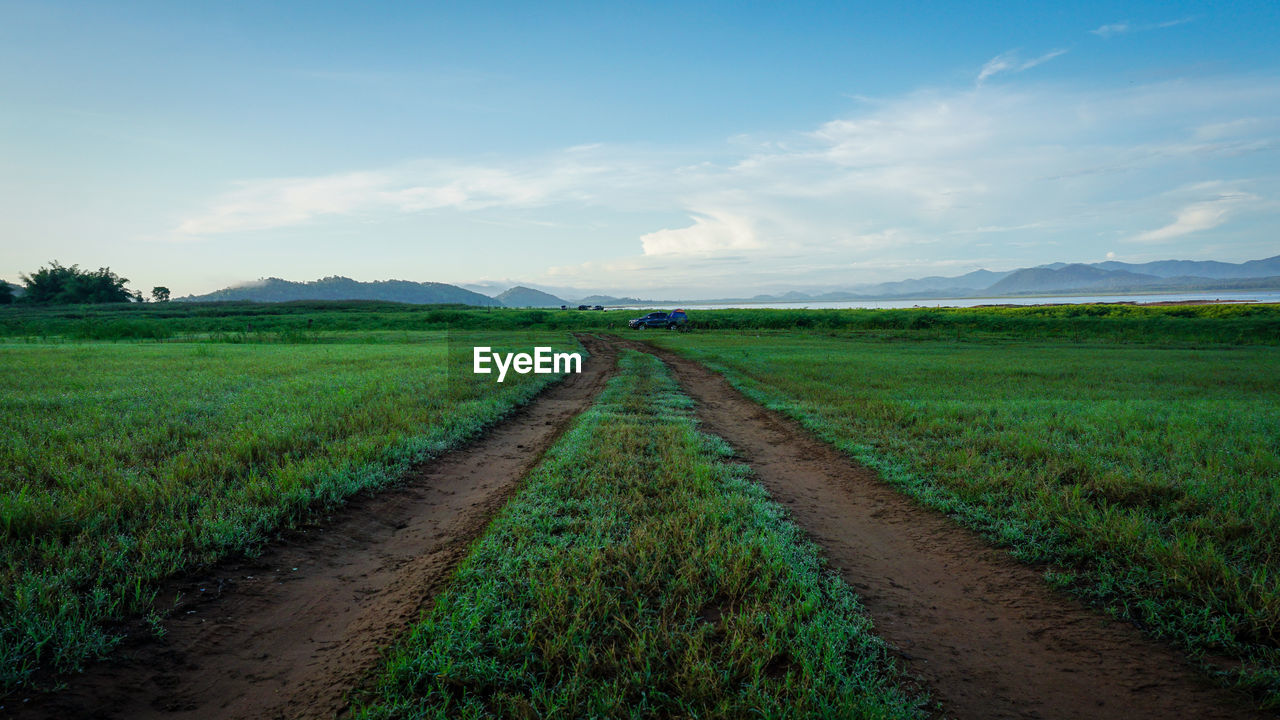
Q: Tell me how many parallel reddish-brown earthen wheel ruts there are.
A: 2